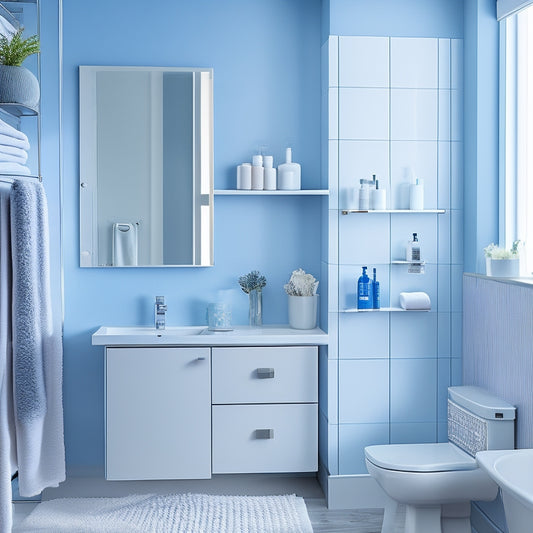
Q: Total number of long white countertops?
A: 1